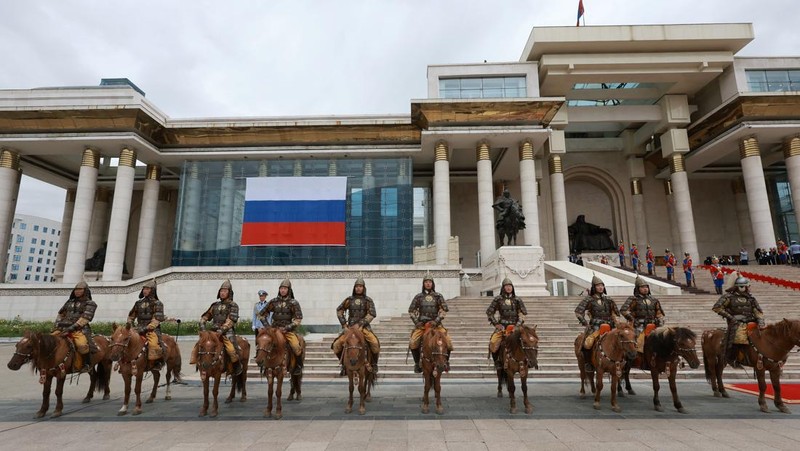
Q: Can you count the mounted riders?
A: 10